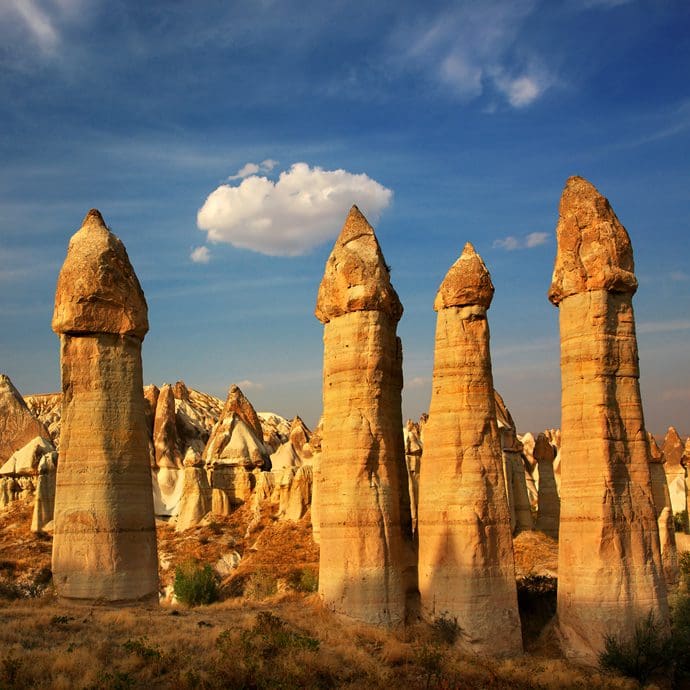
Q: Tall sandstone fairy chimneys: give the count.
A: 4